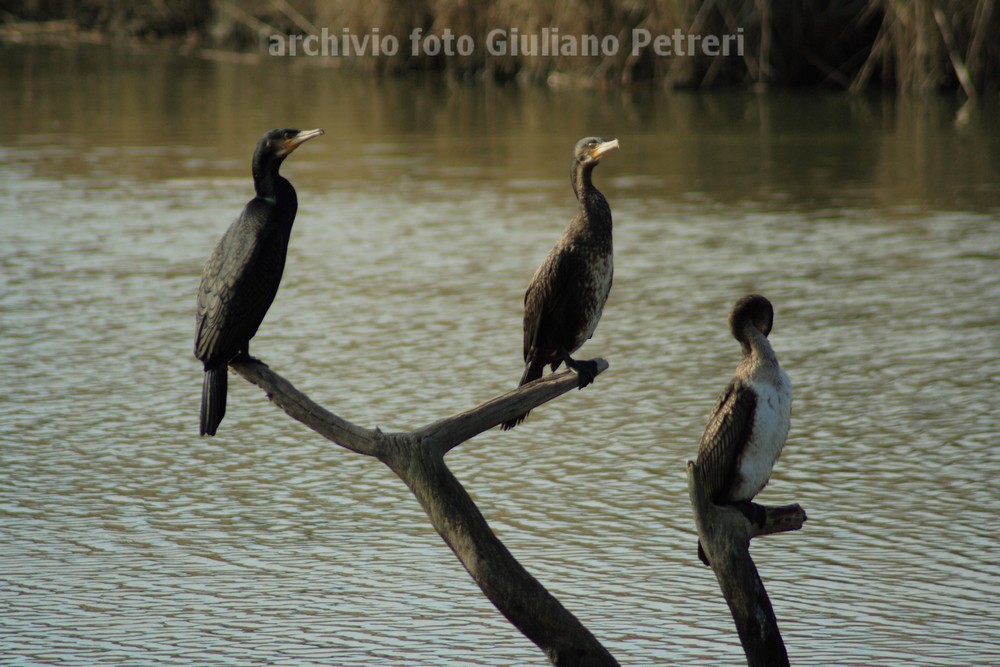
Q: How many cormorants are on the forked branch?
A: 2